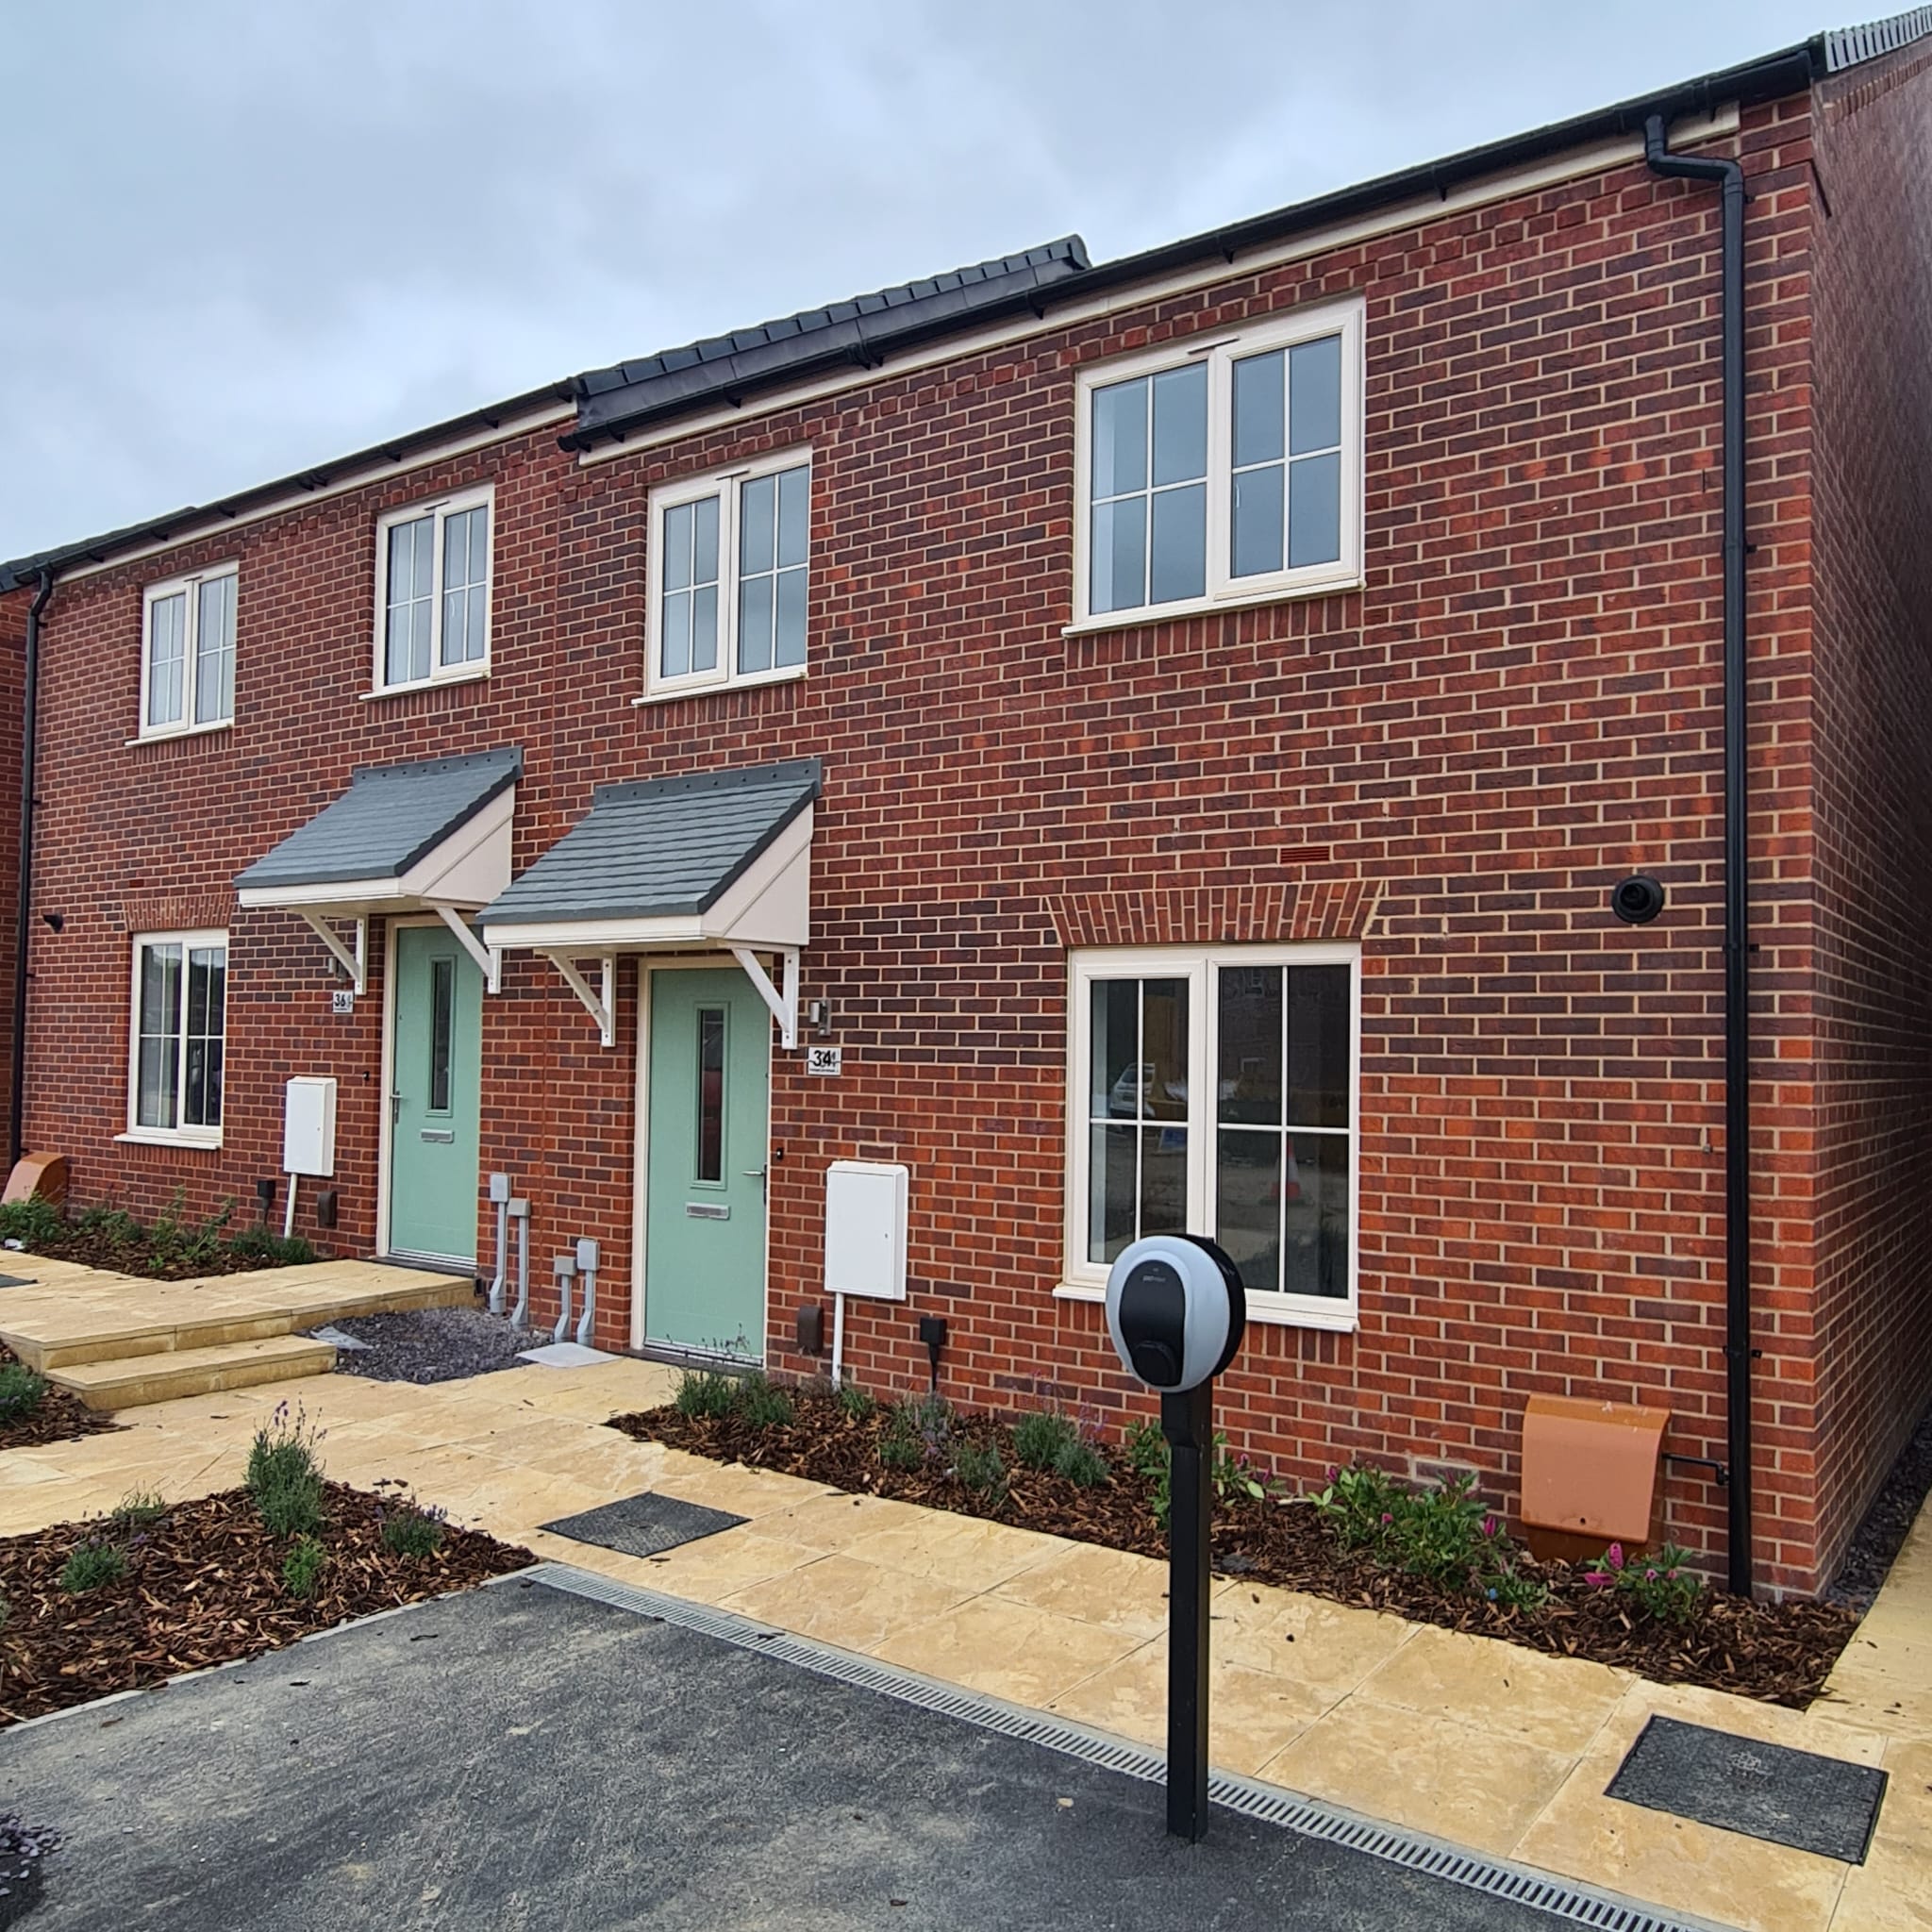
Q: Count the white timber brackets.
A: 4